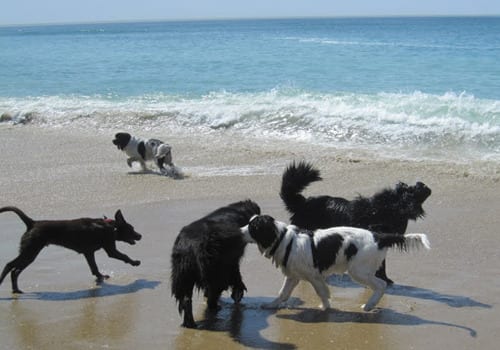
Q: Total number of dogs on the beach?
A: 5